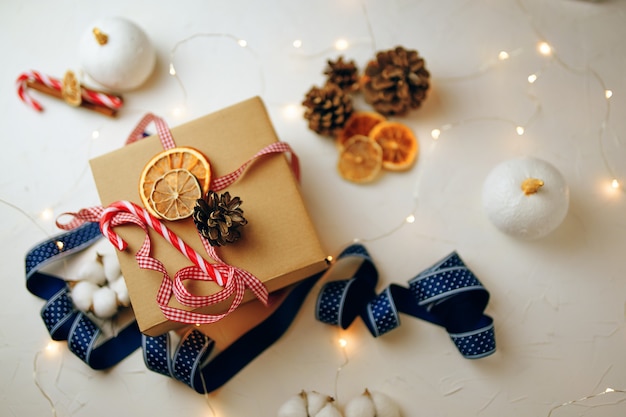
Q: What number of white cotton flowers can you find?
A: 3